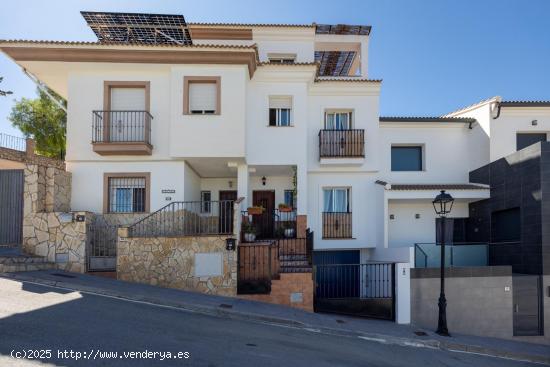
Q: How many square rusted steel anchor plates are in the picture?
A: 0